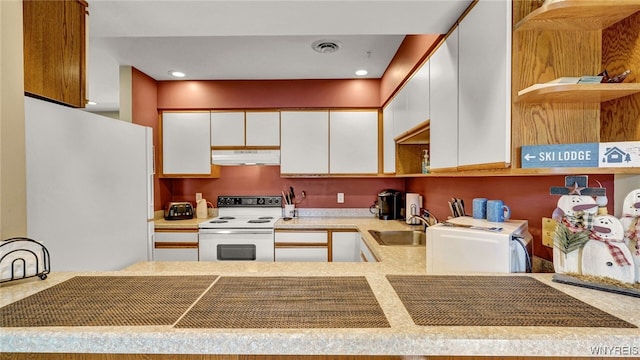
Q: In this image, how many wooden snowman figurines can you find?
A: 3